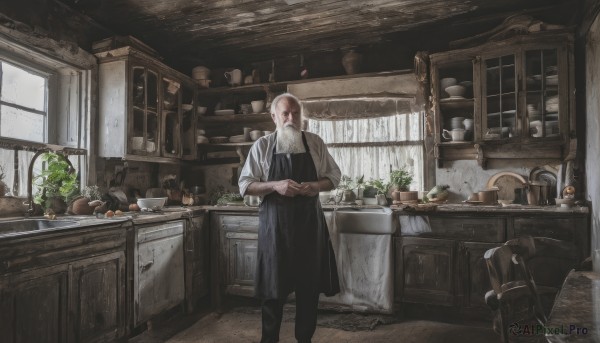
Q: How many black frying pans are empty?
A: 0